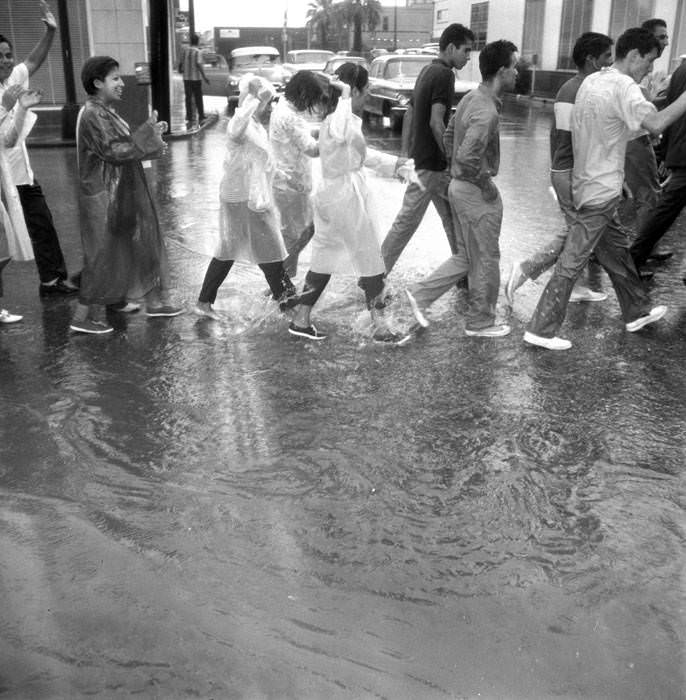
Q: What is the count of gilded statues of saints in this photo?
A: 0